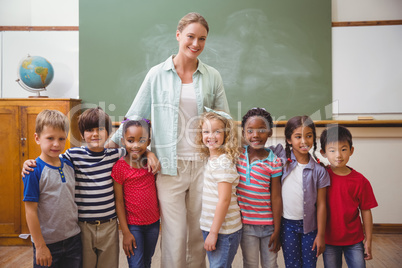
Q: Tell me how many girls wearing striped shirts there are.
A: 2